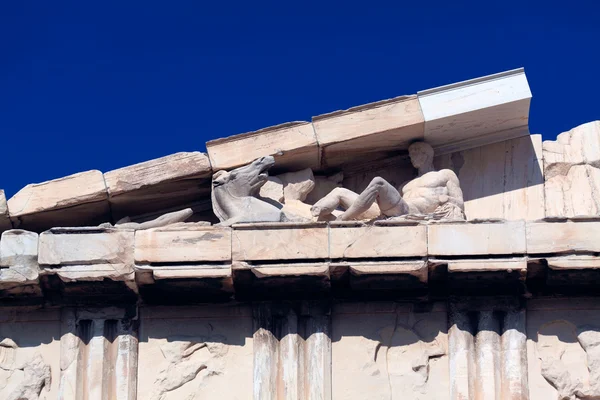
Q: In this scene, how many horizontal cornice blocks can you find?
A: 7